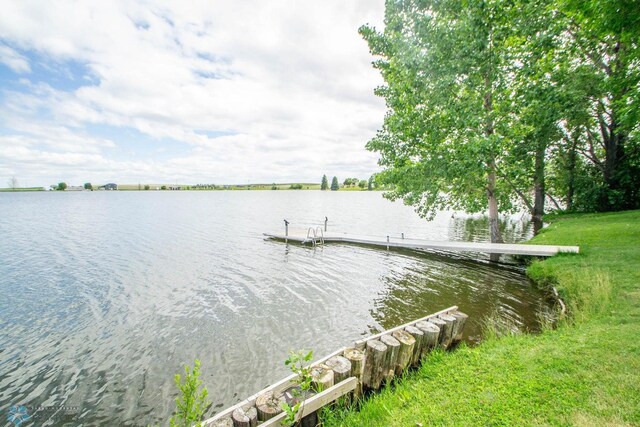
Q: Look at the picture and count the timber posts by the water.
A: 14